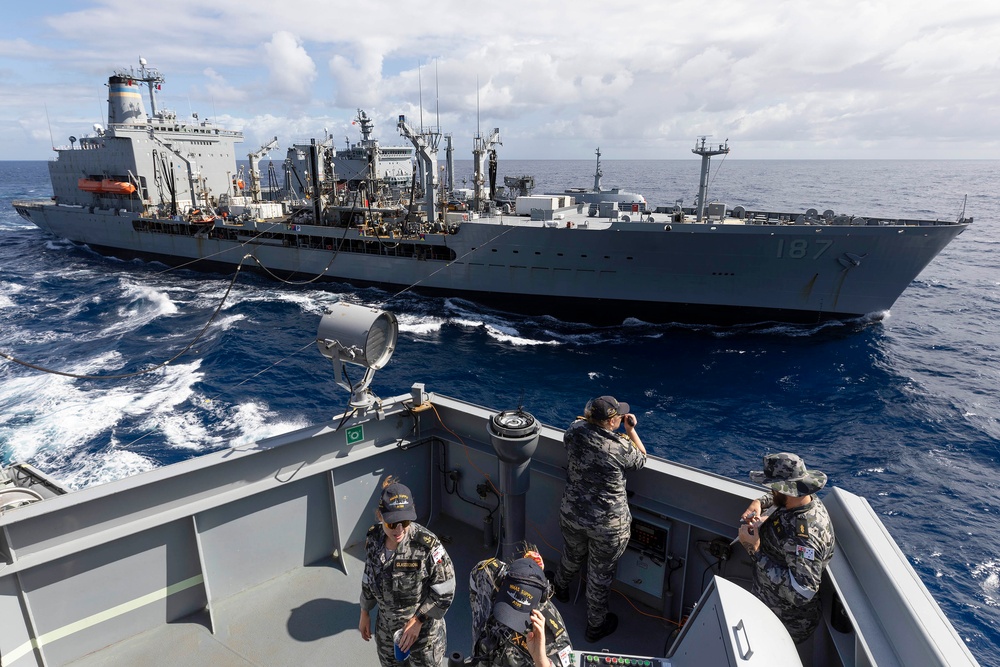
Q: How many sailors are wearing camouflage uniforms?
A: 4